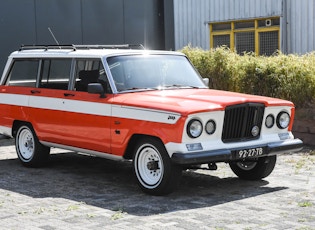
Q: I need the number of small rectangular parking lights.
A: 2